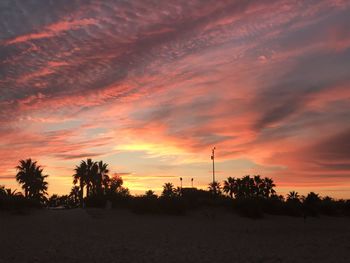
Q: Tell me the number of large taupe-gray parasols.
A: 0